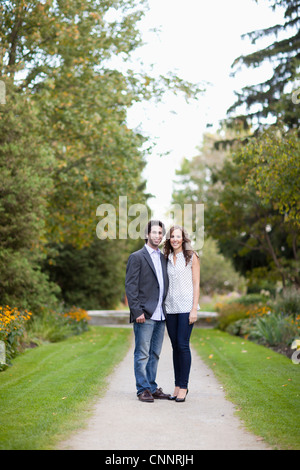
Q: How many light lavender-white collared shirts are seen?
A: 1